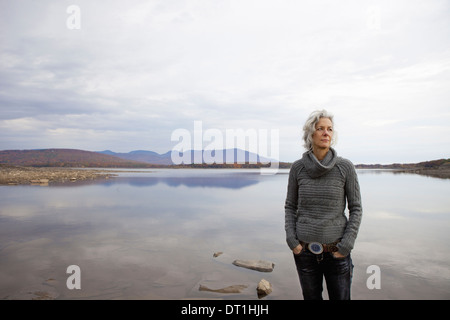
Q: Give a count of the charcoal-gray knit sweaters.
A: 1